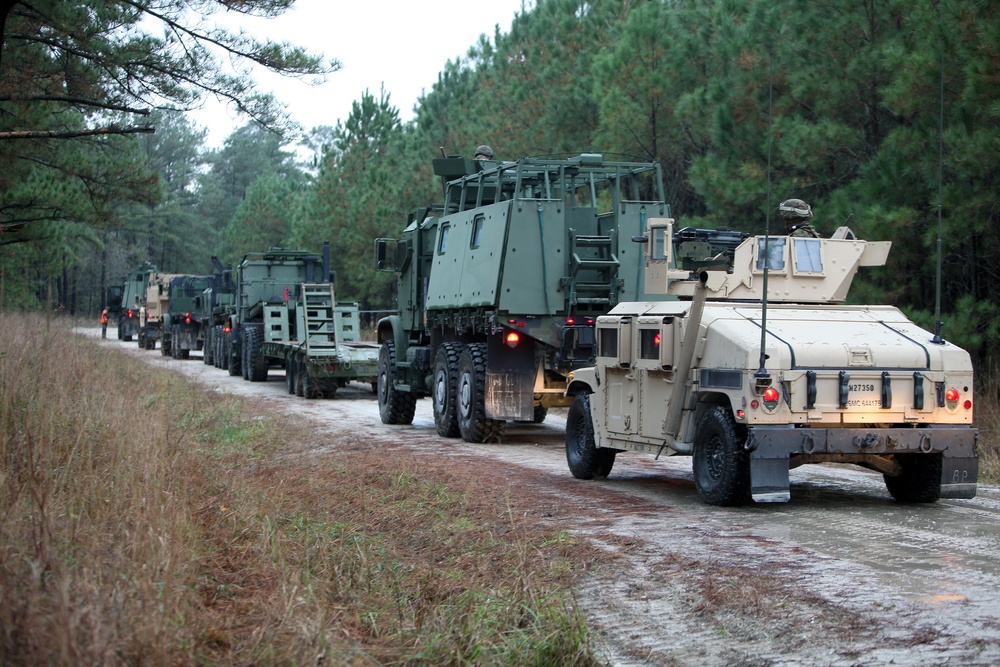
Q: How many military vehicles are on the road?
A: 7